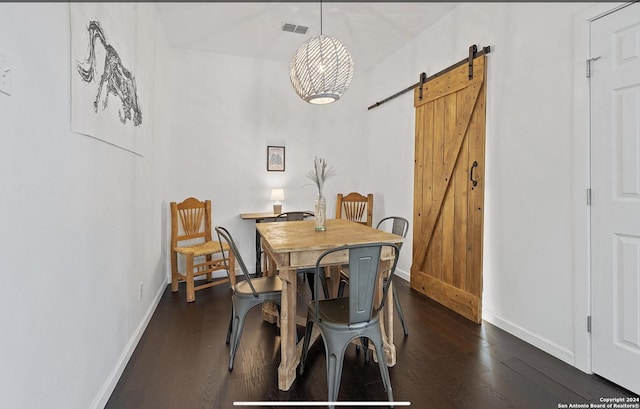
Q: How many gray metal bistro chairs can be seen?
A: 4